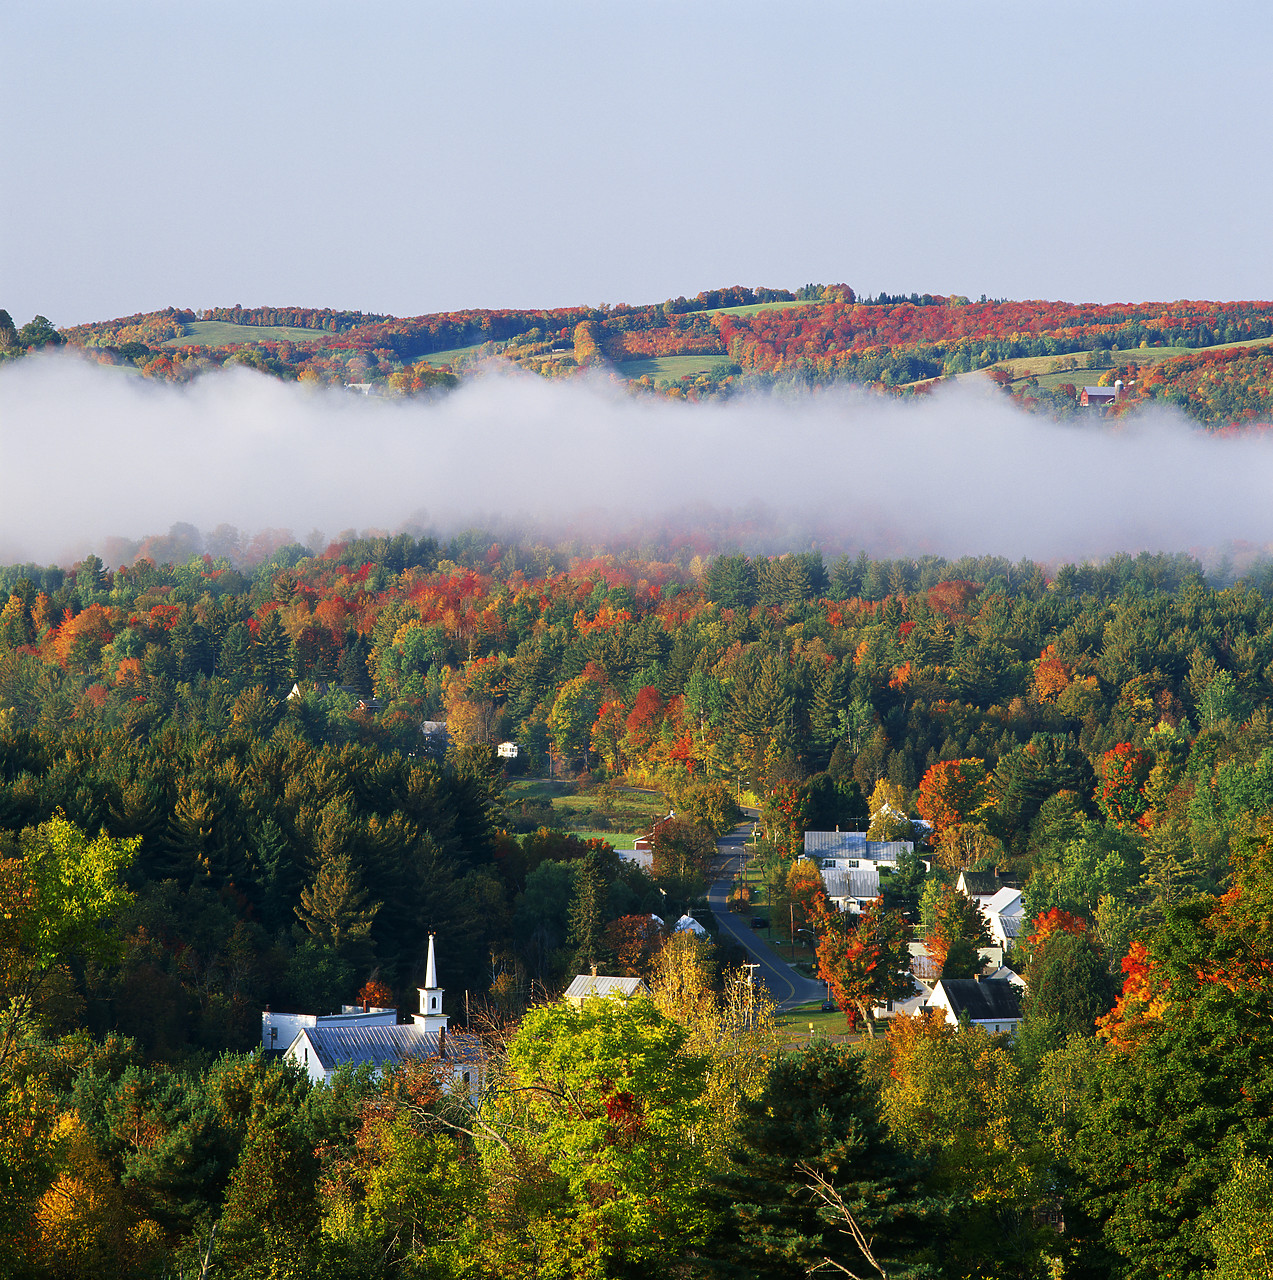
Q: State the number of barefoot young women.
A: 0